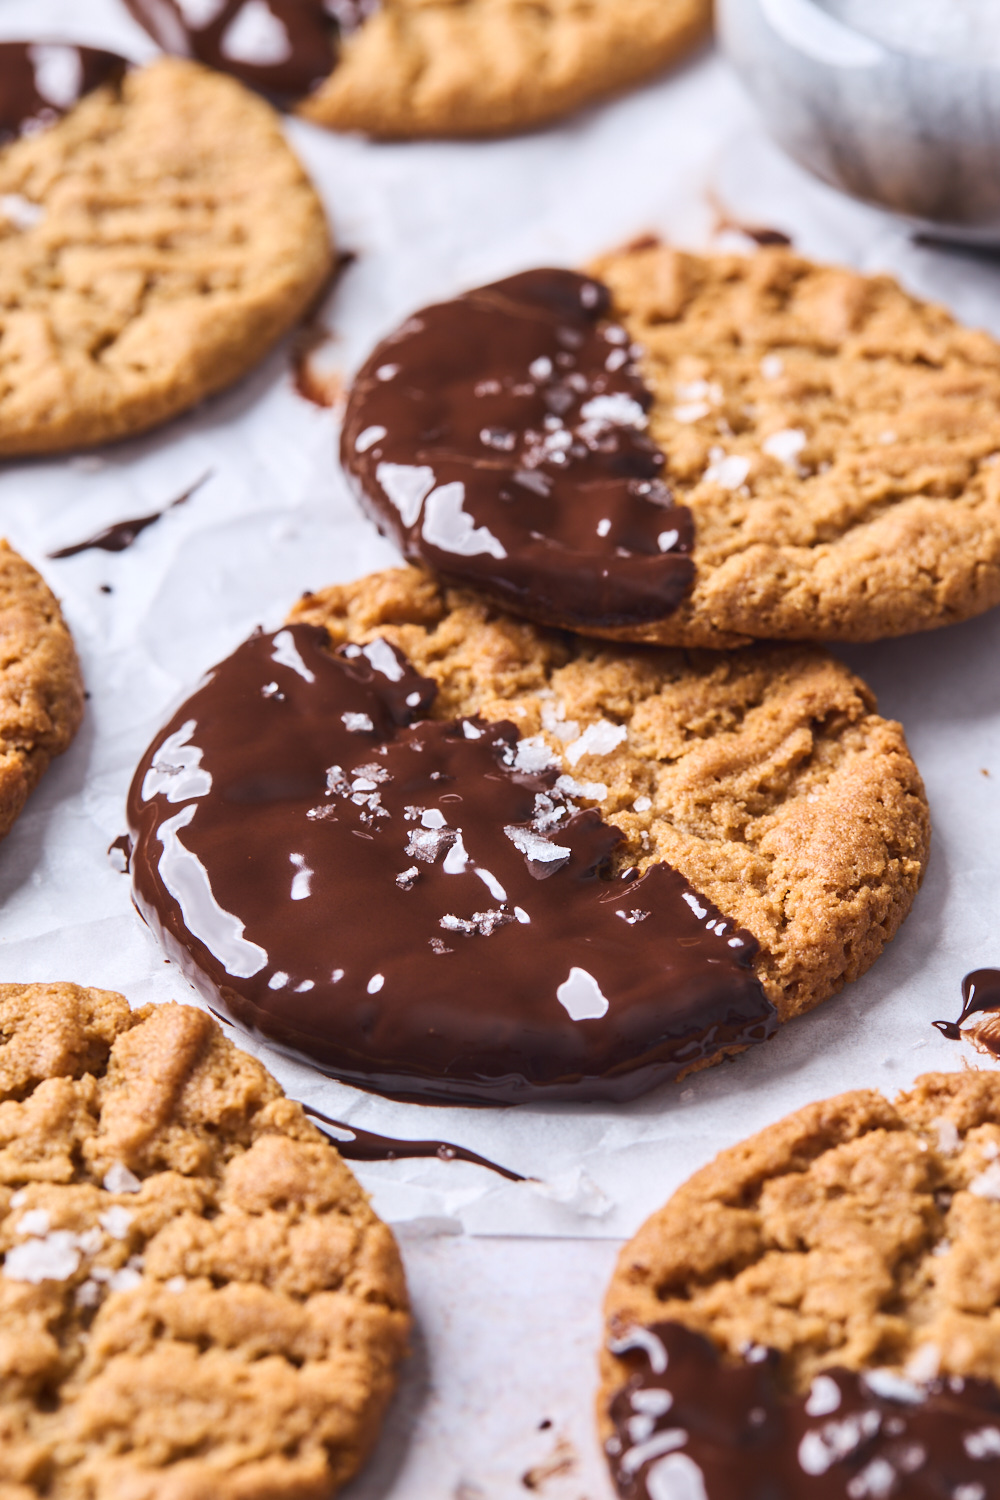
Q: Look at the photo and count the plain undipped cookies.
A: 2